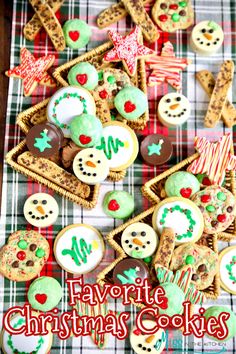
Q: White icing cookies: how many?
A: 6